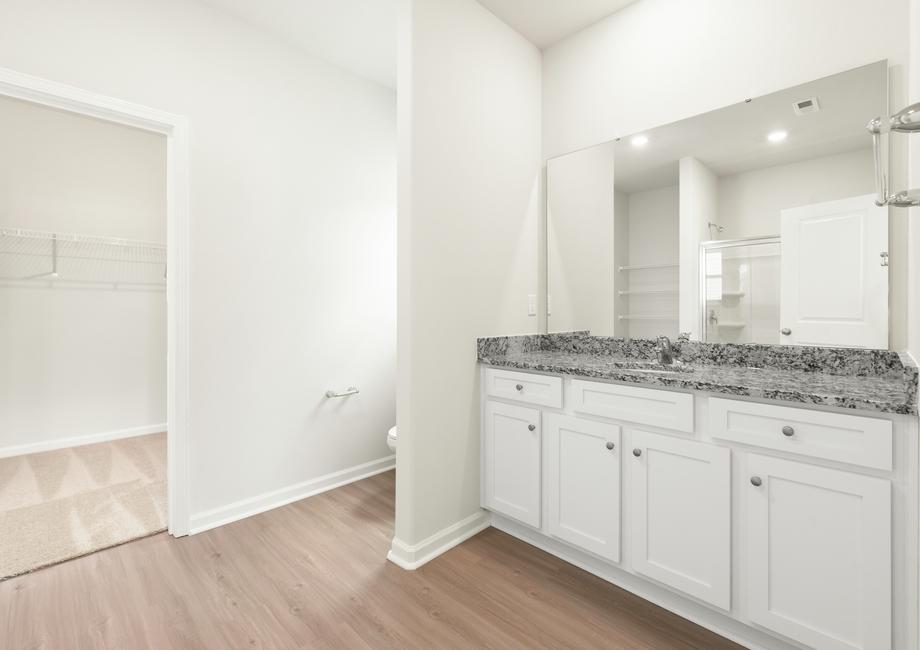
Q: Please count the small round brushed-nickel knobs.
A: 6